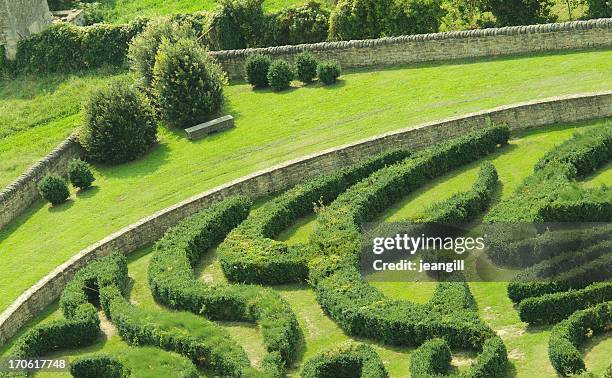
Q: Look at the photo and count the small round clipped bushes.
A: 6